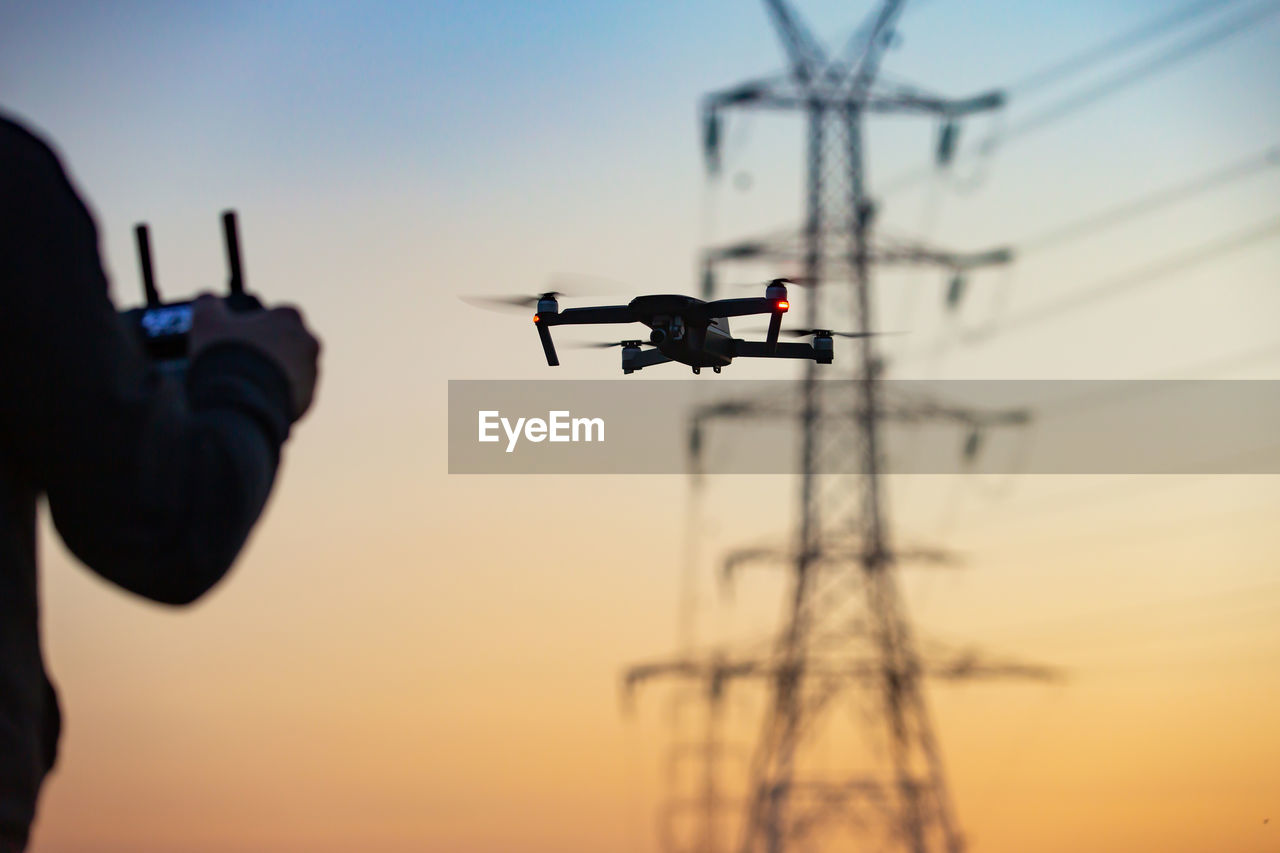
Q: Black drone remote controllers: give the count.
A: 1